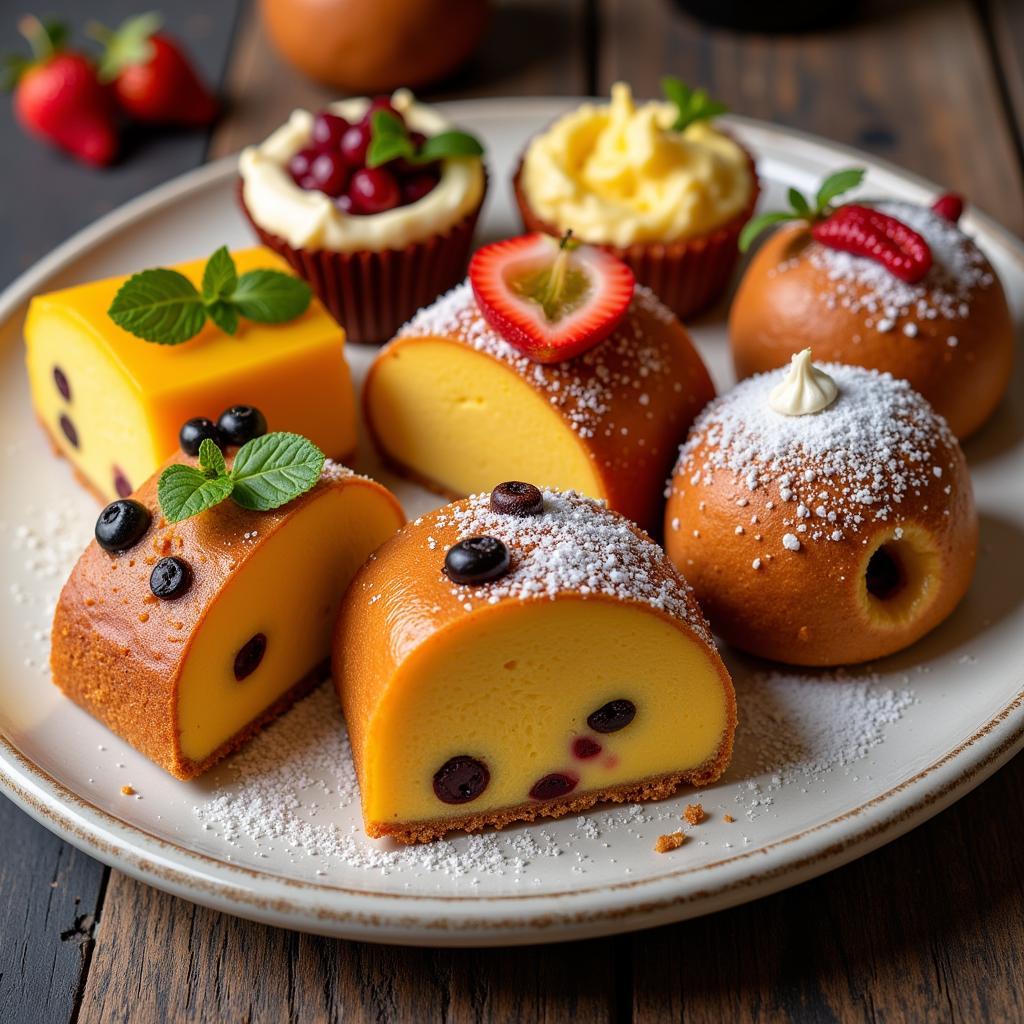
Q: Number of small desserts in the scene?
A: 8